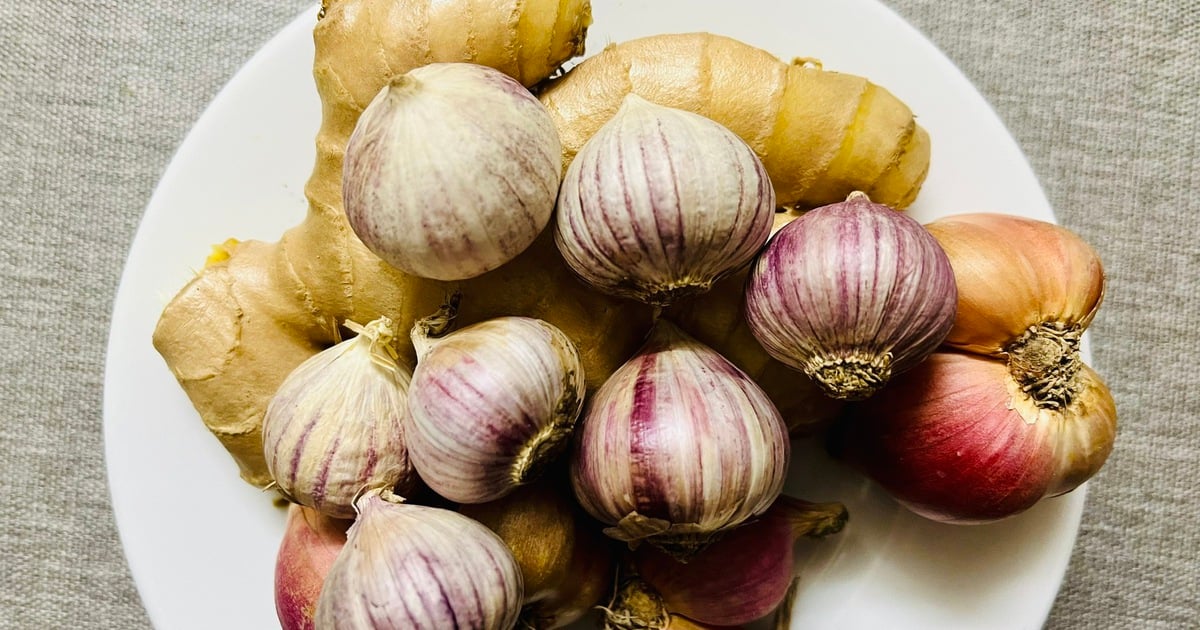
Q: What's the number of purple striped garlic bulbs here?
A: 7